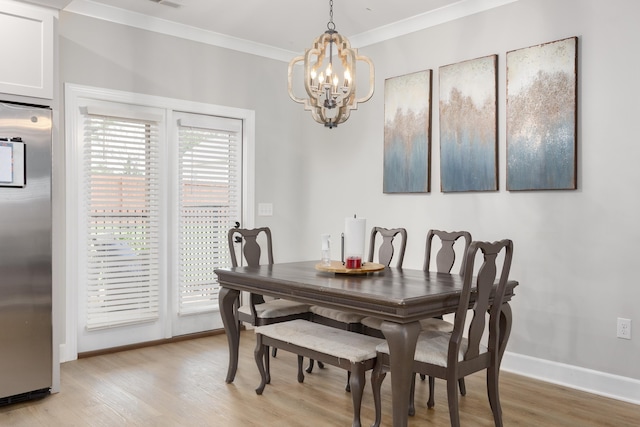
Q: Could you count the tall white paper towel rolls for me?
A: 1